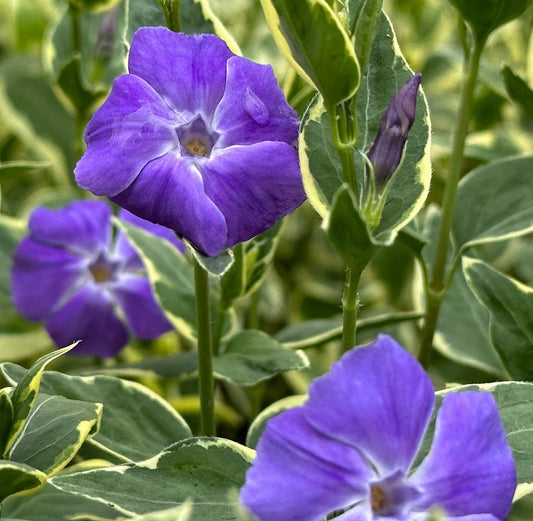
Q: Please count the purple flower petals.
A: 15